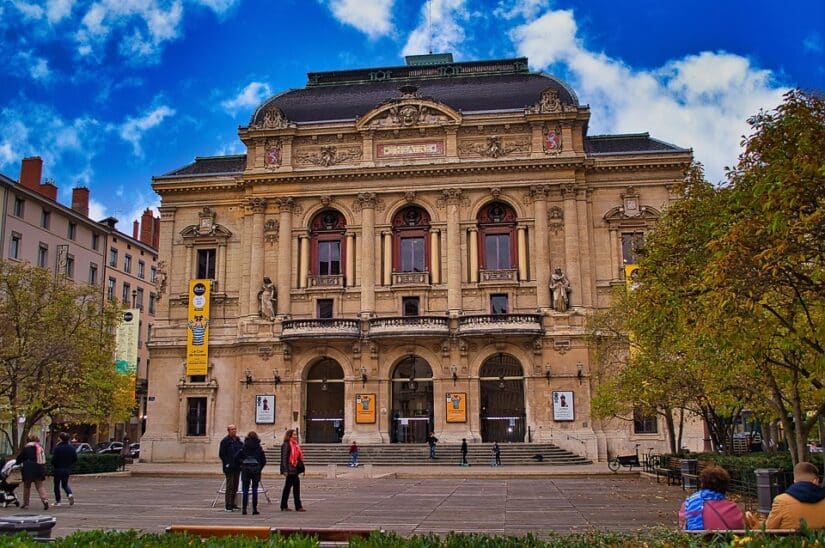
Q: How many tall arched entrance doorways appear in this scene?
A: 3